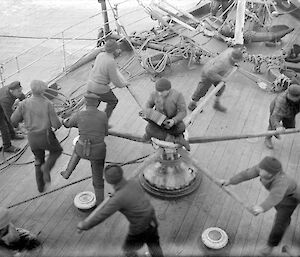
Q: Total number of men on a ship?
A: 9